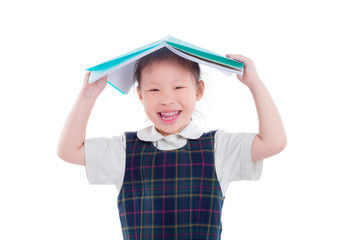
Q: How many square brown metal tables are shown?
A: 0